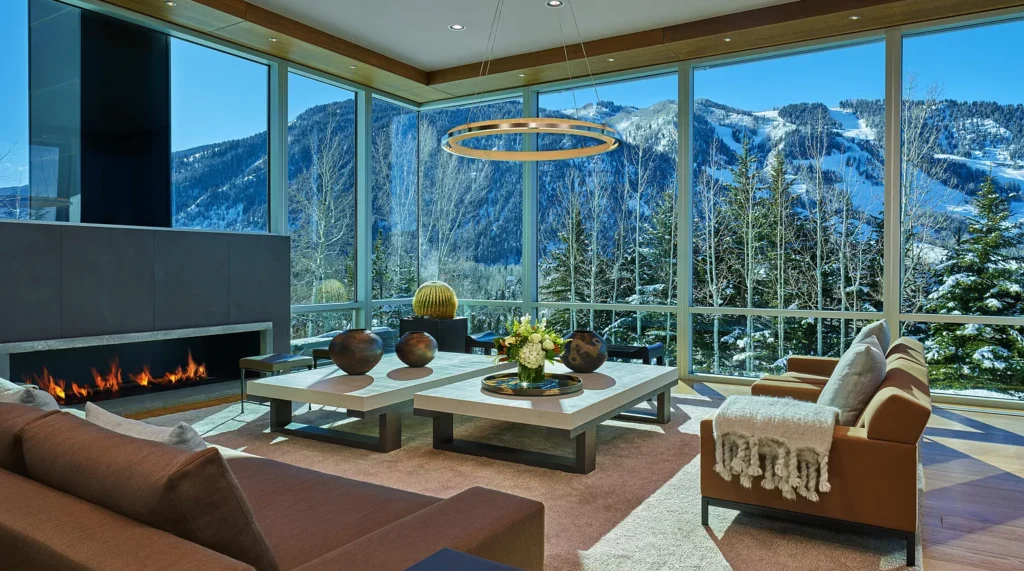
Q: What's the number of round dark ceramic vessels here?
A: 3